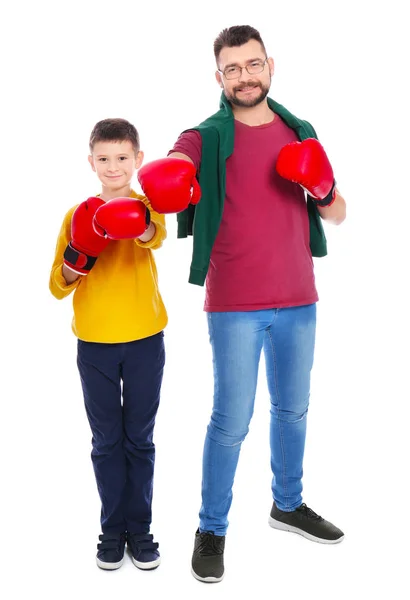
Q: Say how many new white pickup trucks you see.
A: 0